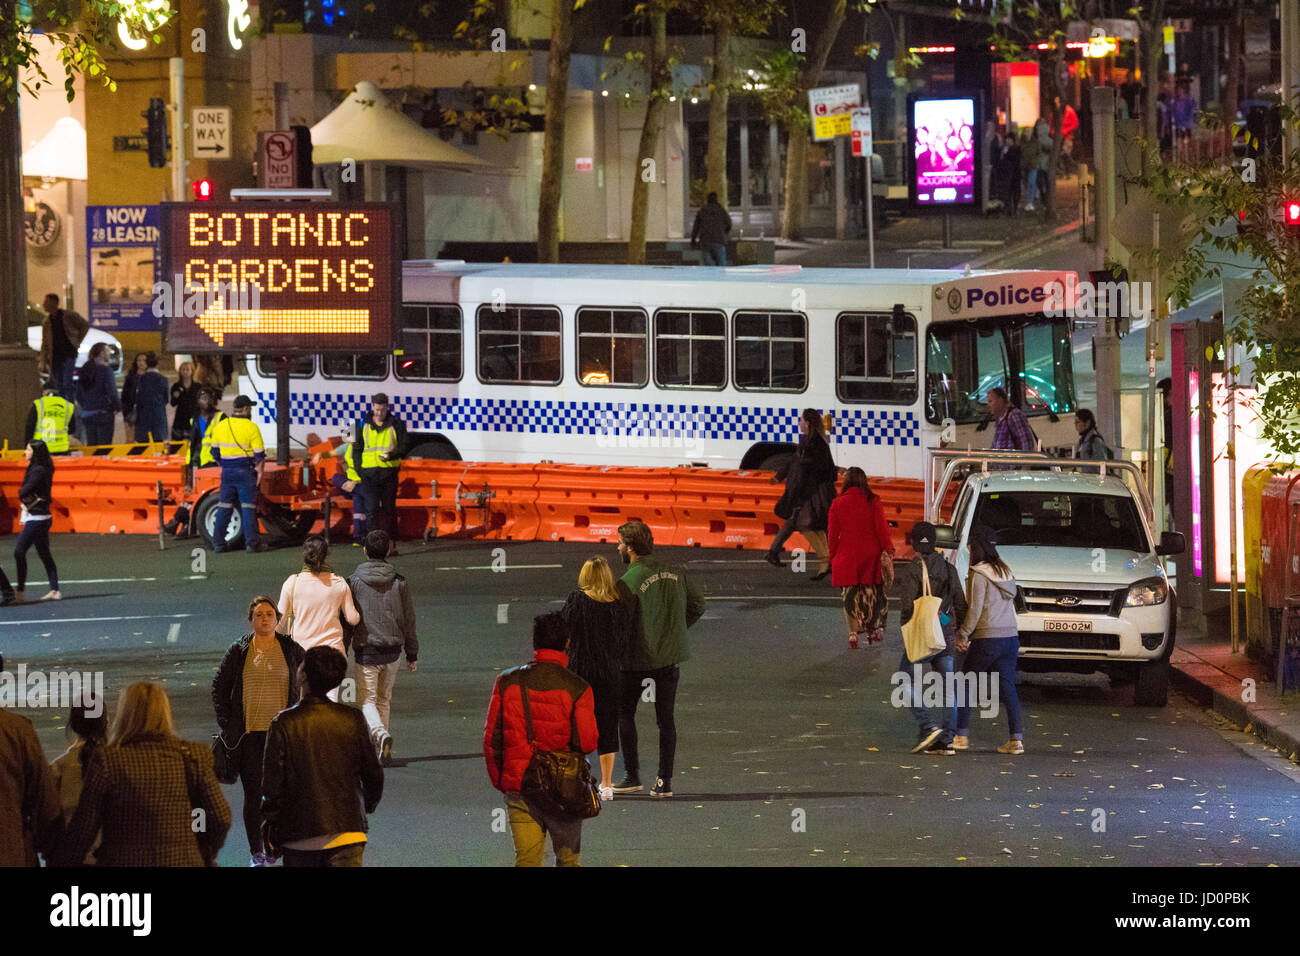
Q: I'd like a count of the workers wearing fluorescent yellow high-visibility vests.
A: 5